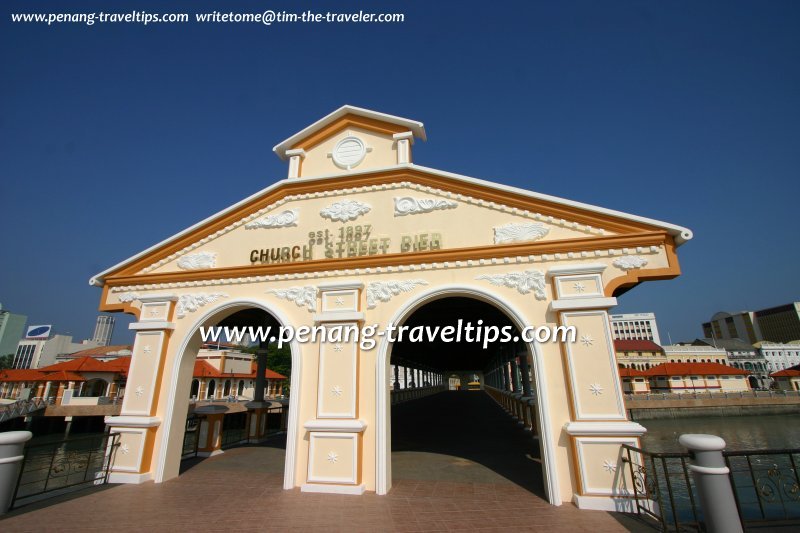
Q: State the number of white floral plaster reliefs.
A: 11